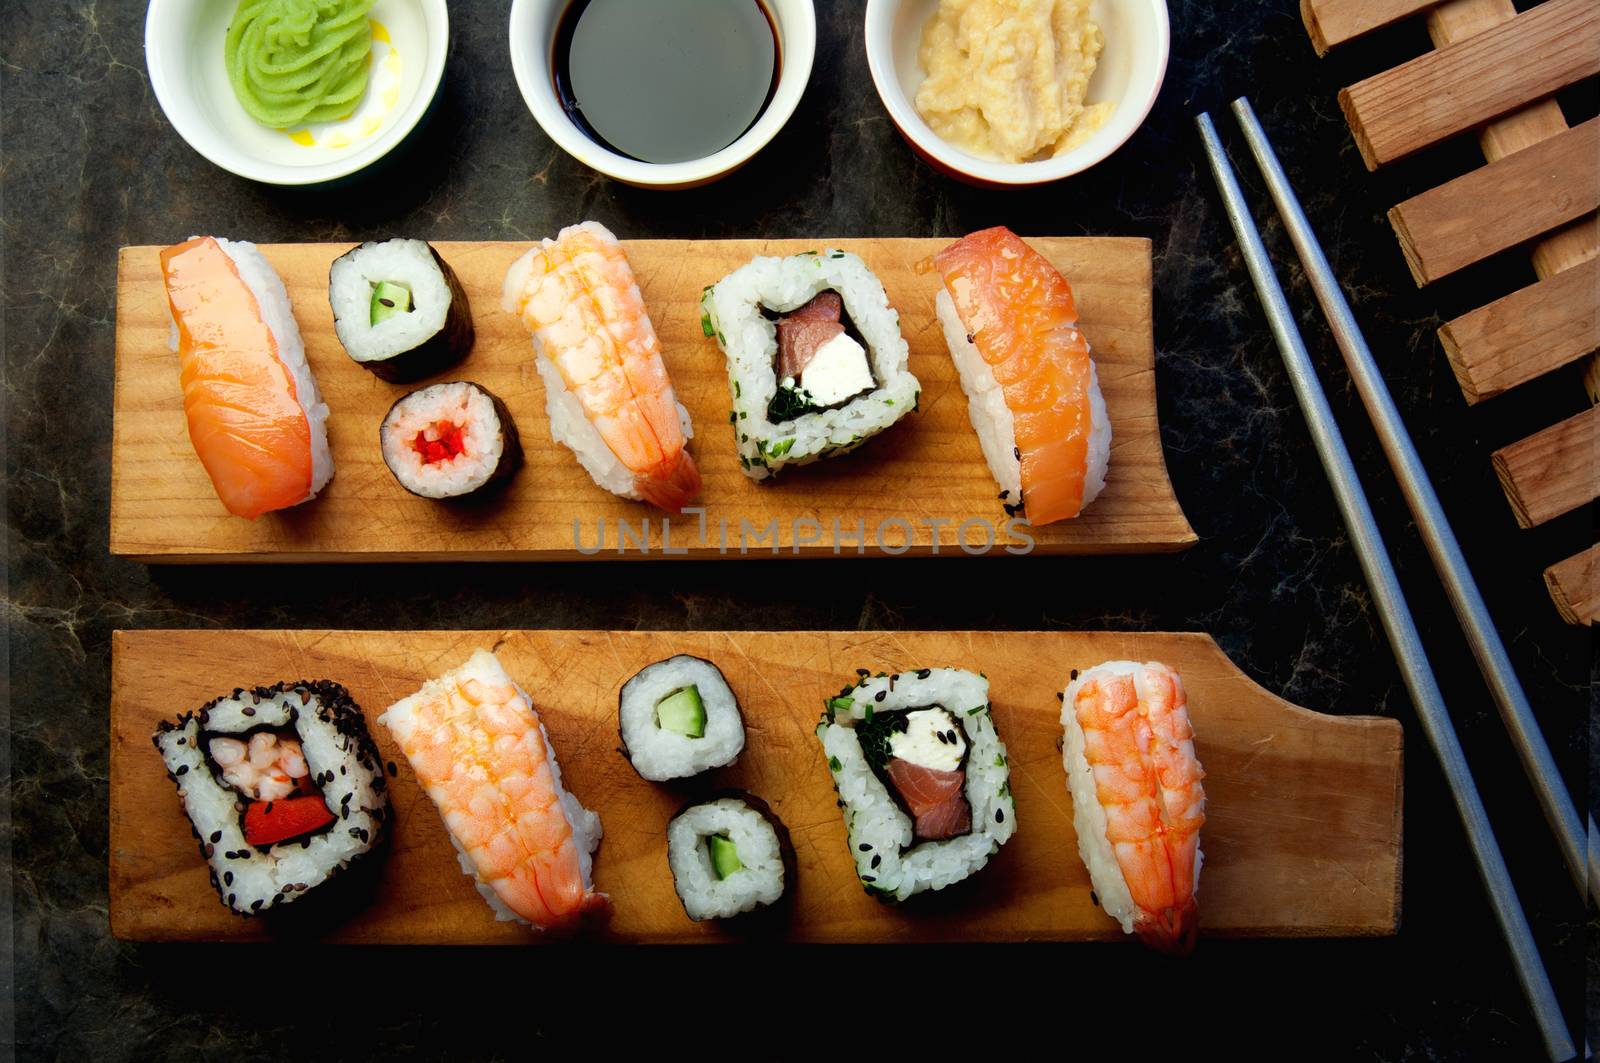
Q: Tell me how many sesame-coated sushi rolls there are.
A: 1